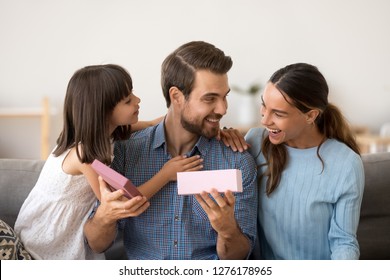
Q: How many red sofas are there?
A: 0